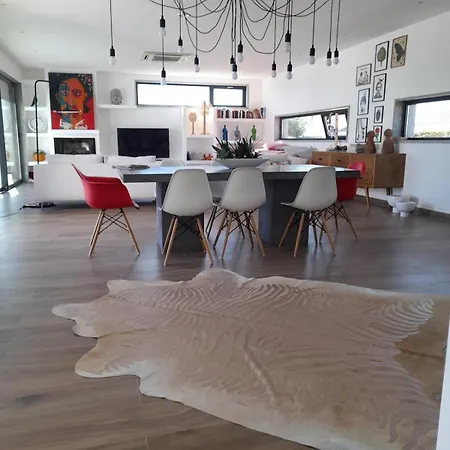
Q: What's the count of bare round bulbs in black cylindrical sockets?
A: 14